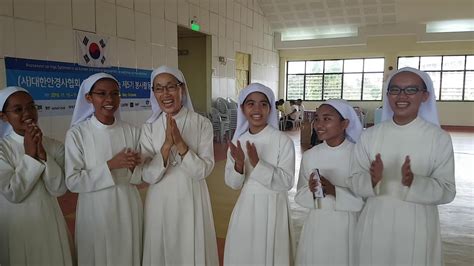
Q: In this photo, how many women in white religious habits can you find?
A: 6